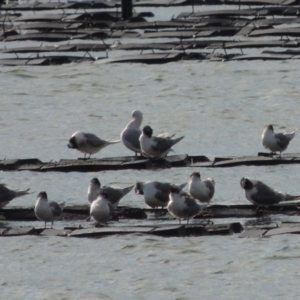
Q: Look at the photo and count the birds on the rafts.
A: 12